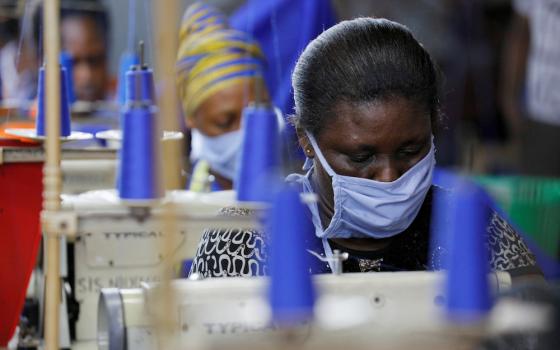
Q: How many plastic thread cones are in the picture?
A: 8